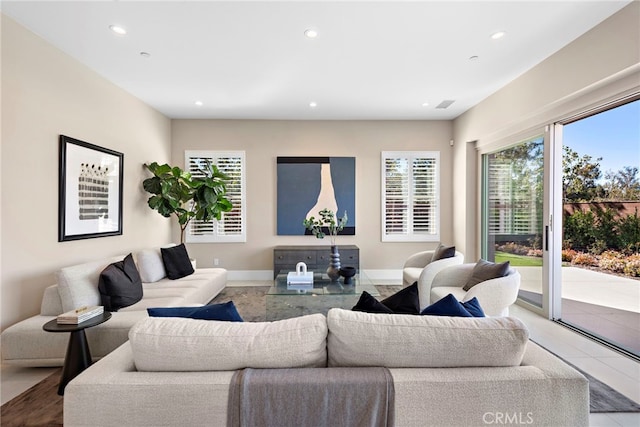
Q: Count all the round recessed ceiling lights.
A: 6